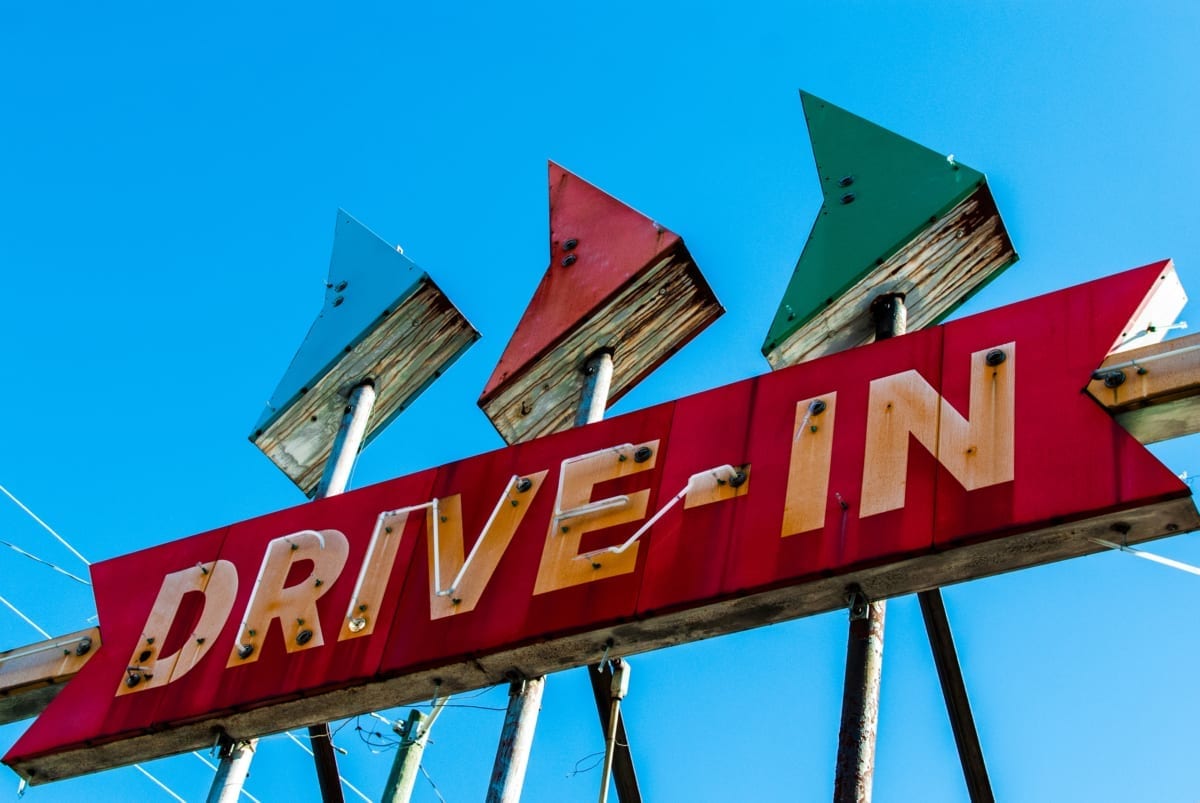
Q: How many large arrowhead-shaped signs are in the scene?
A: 3